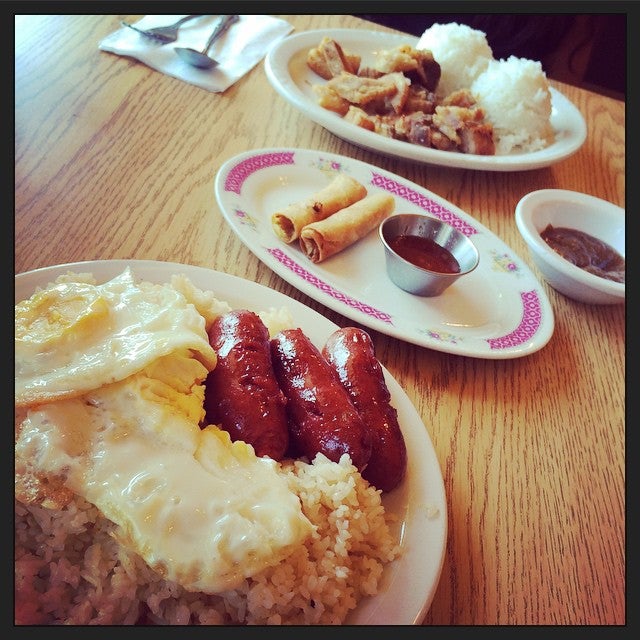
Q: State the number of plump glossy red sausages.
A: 3